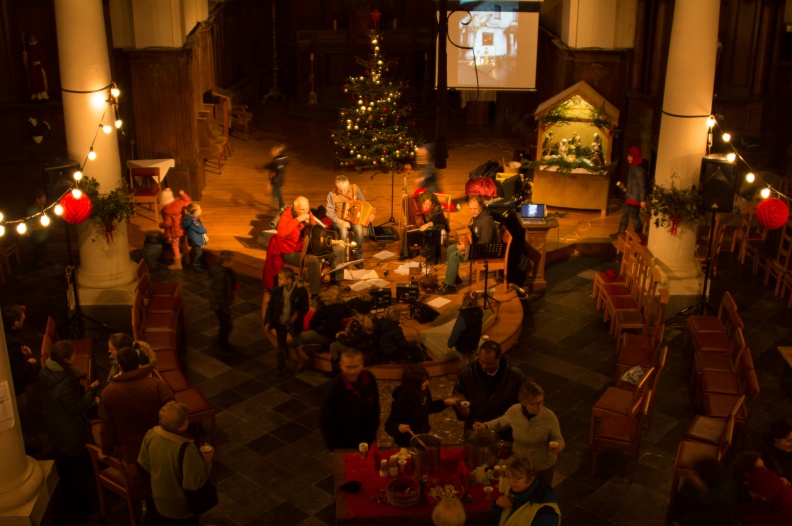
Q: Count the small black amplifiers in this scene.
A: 3